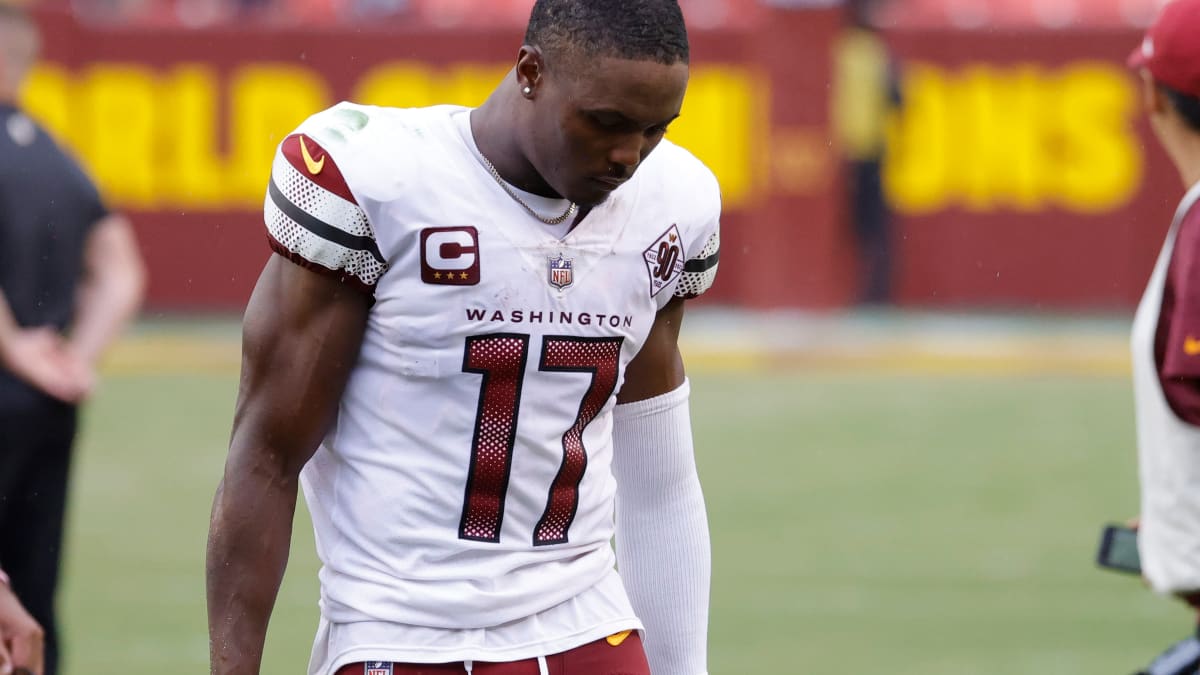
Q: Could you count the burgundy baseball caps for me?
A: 1